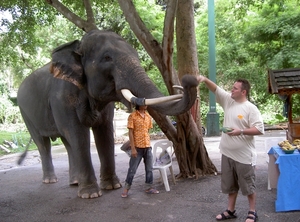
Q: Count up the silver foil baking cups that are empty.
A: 0